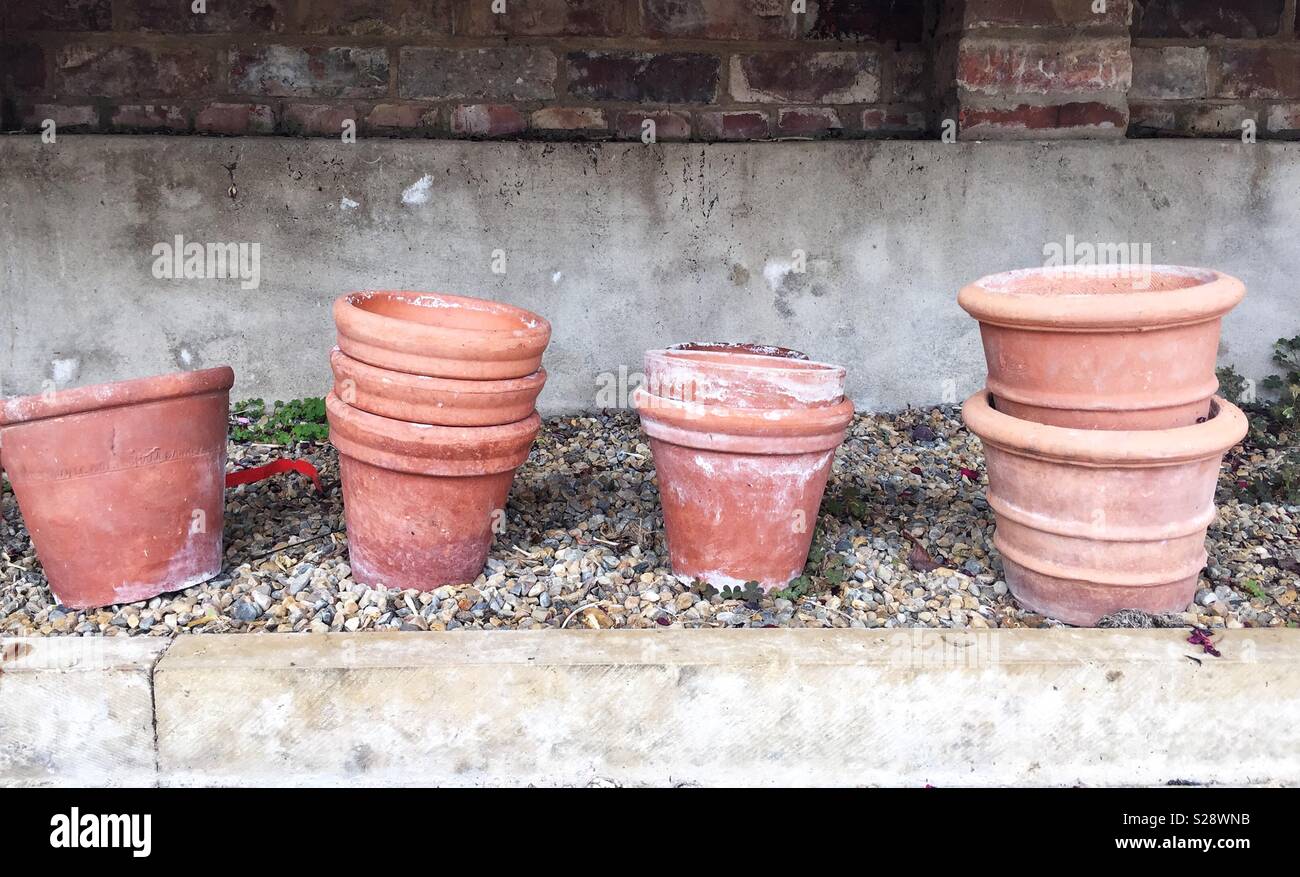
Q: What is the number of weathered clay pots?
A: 9